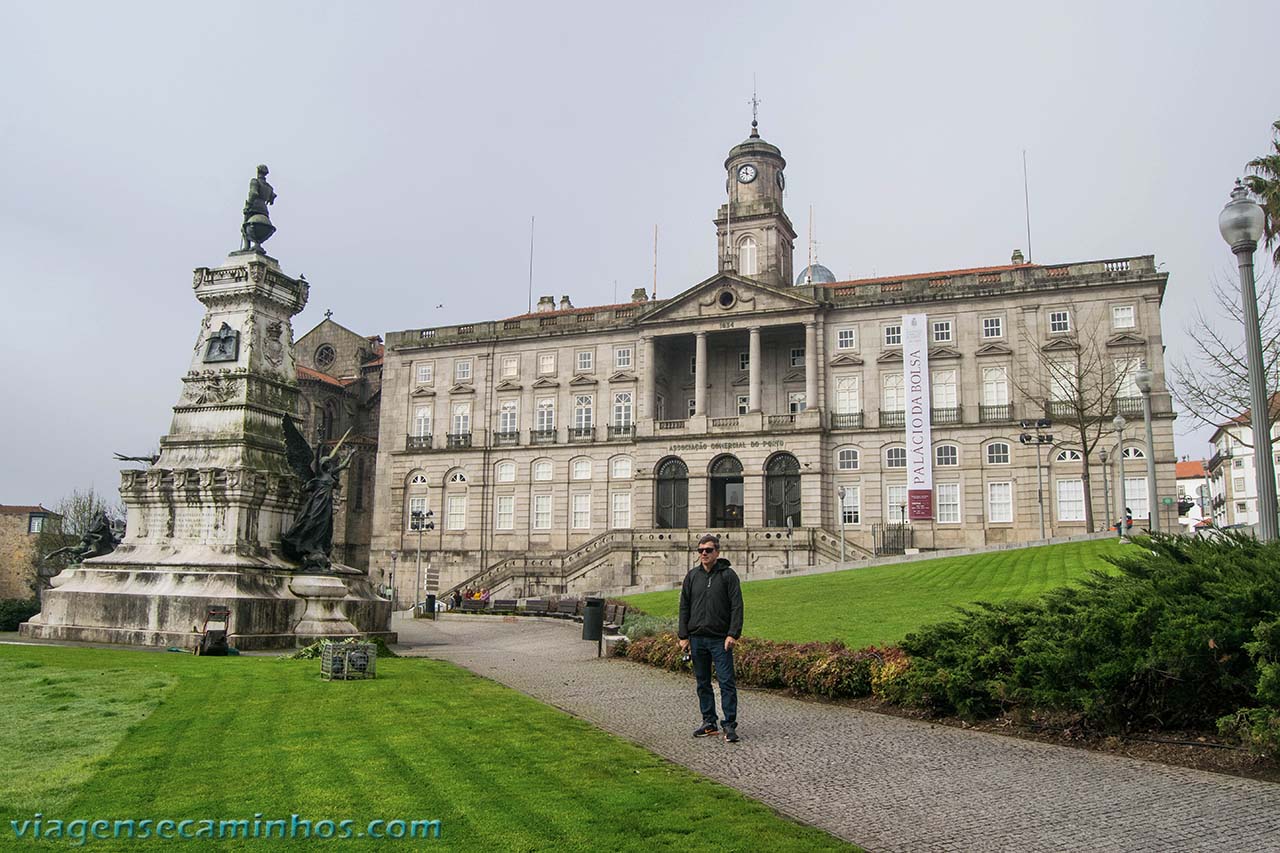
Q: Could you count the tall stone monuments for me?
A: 1